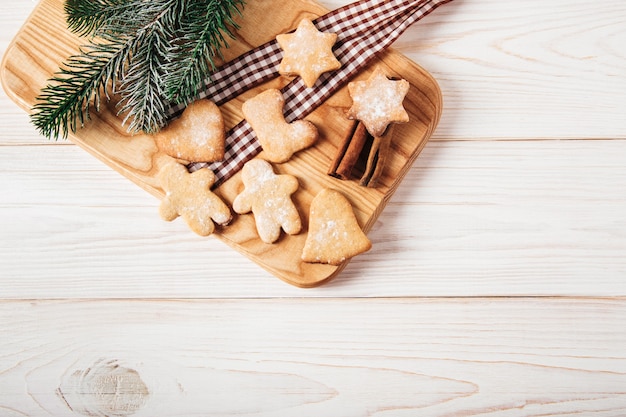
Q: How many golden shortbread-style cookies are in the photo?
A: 7